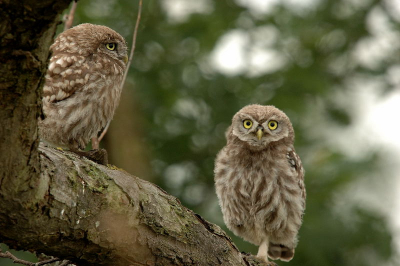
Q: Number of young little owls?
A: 2